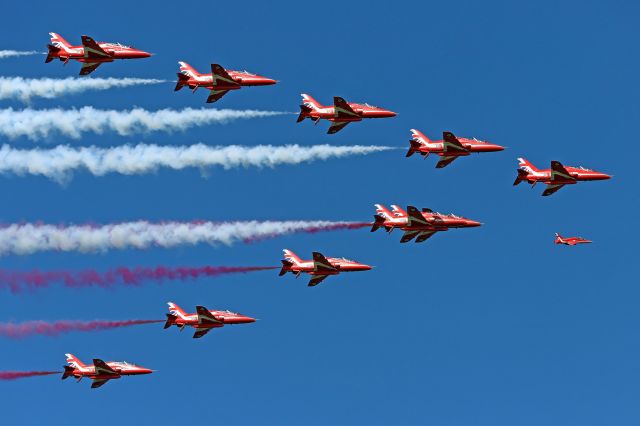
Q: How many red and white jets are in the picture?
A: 11